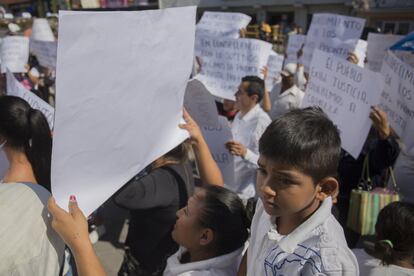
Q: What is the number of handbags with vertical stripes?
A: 1